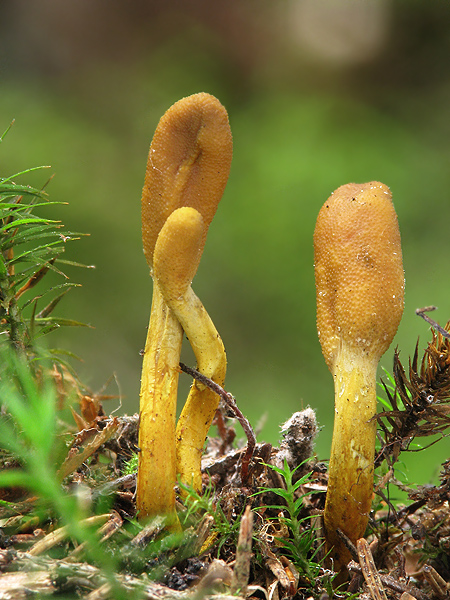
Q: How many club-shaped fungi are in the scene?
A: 3